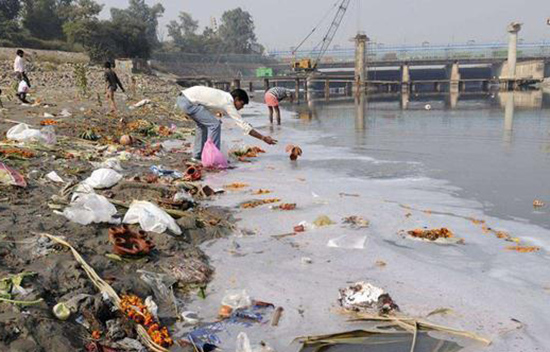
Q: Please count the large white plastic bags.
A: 4